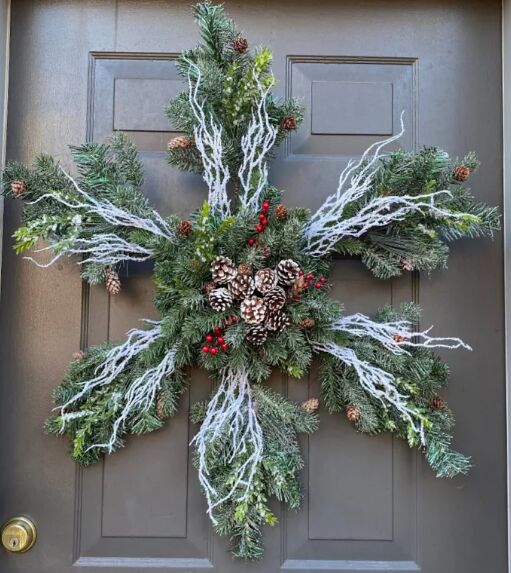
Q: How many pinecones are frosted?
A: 9